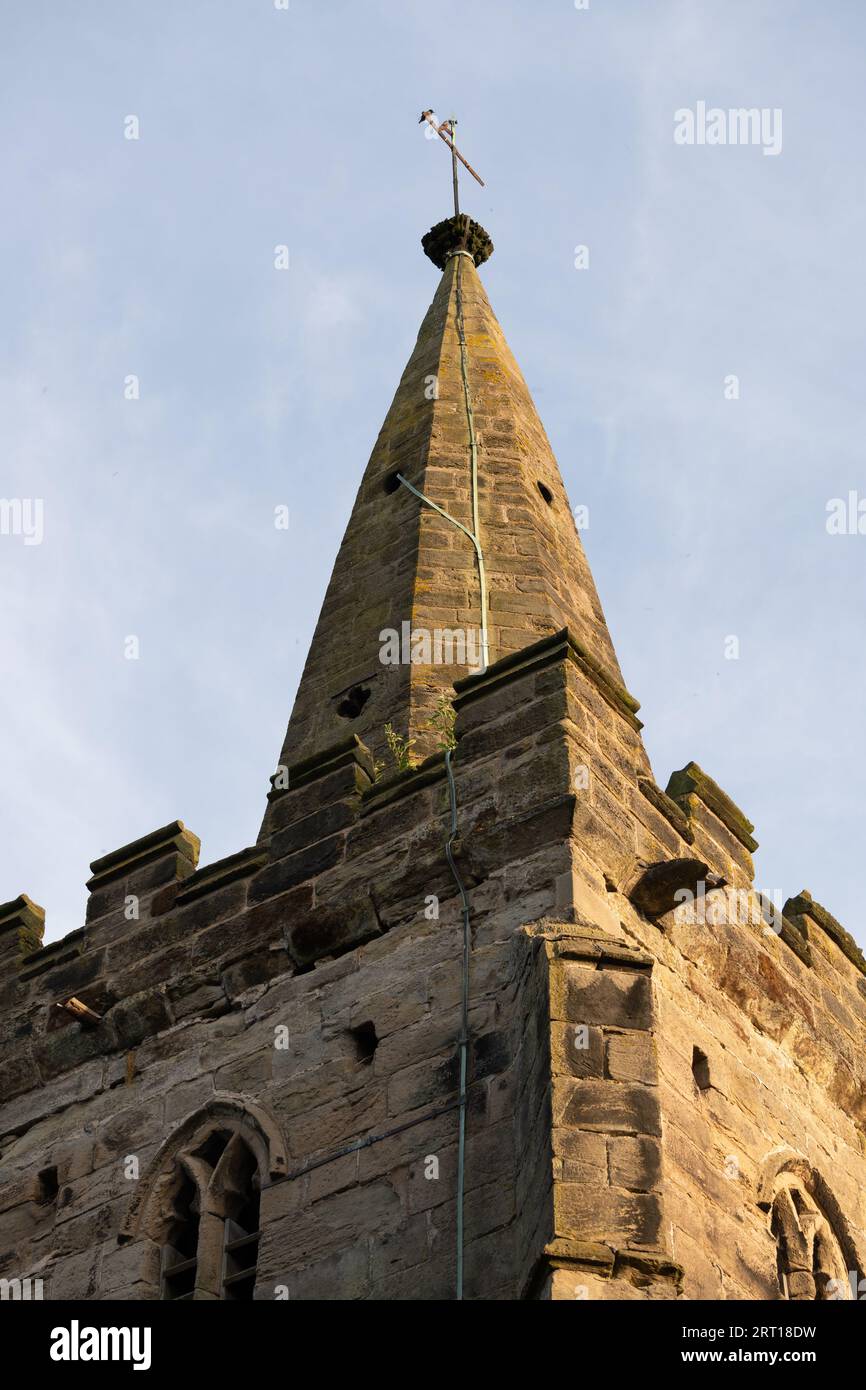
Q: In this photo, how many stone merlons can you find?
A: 6